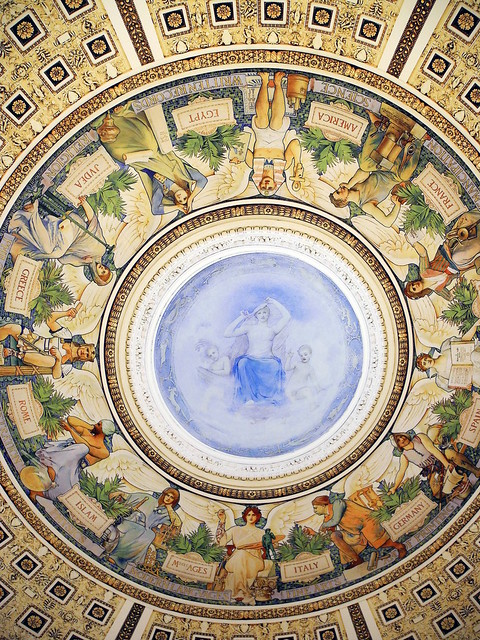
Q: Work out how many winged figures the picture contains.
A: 12